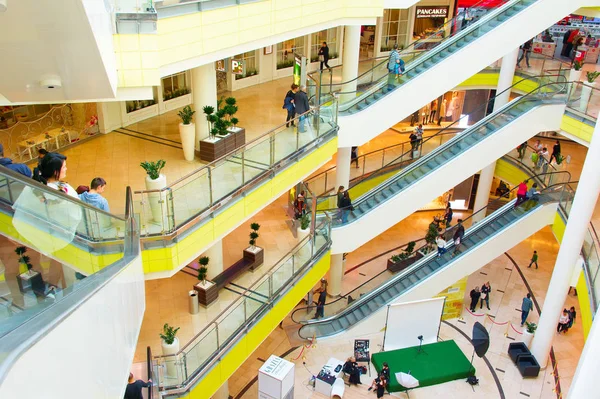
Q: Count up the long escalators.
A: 3